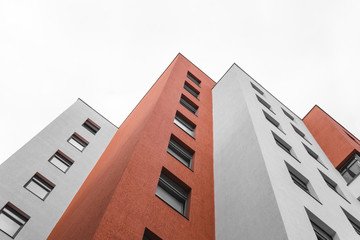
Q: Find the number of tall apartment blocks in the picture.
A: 4